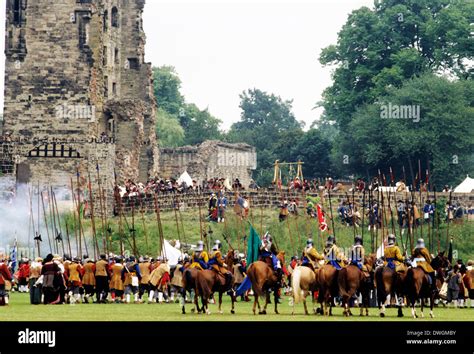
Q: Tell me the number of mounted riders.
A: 8